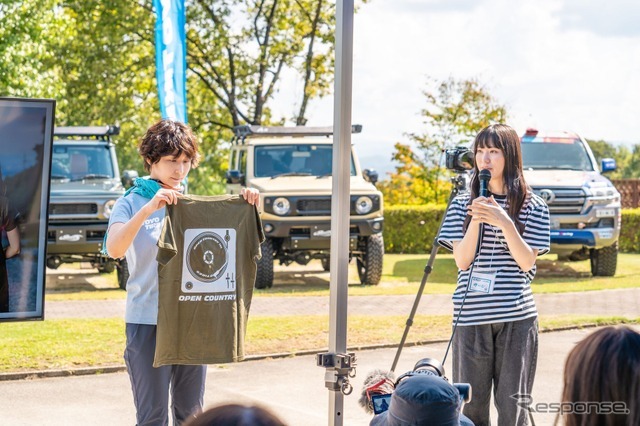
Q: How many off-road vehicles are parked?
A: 3